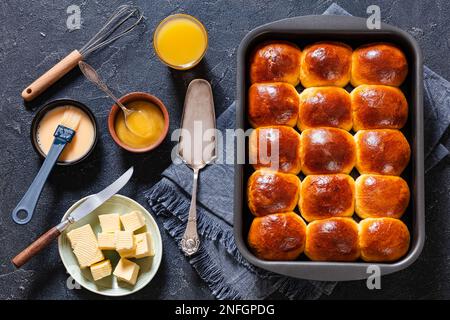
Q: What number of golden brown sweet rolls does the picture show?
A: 15